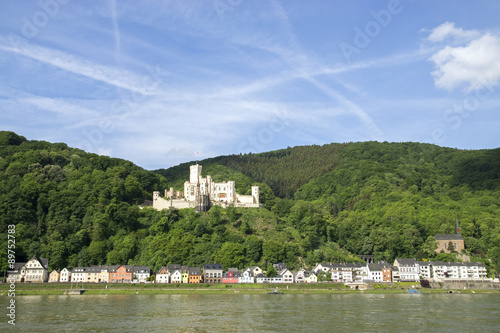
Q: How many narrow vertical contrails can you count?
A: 1